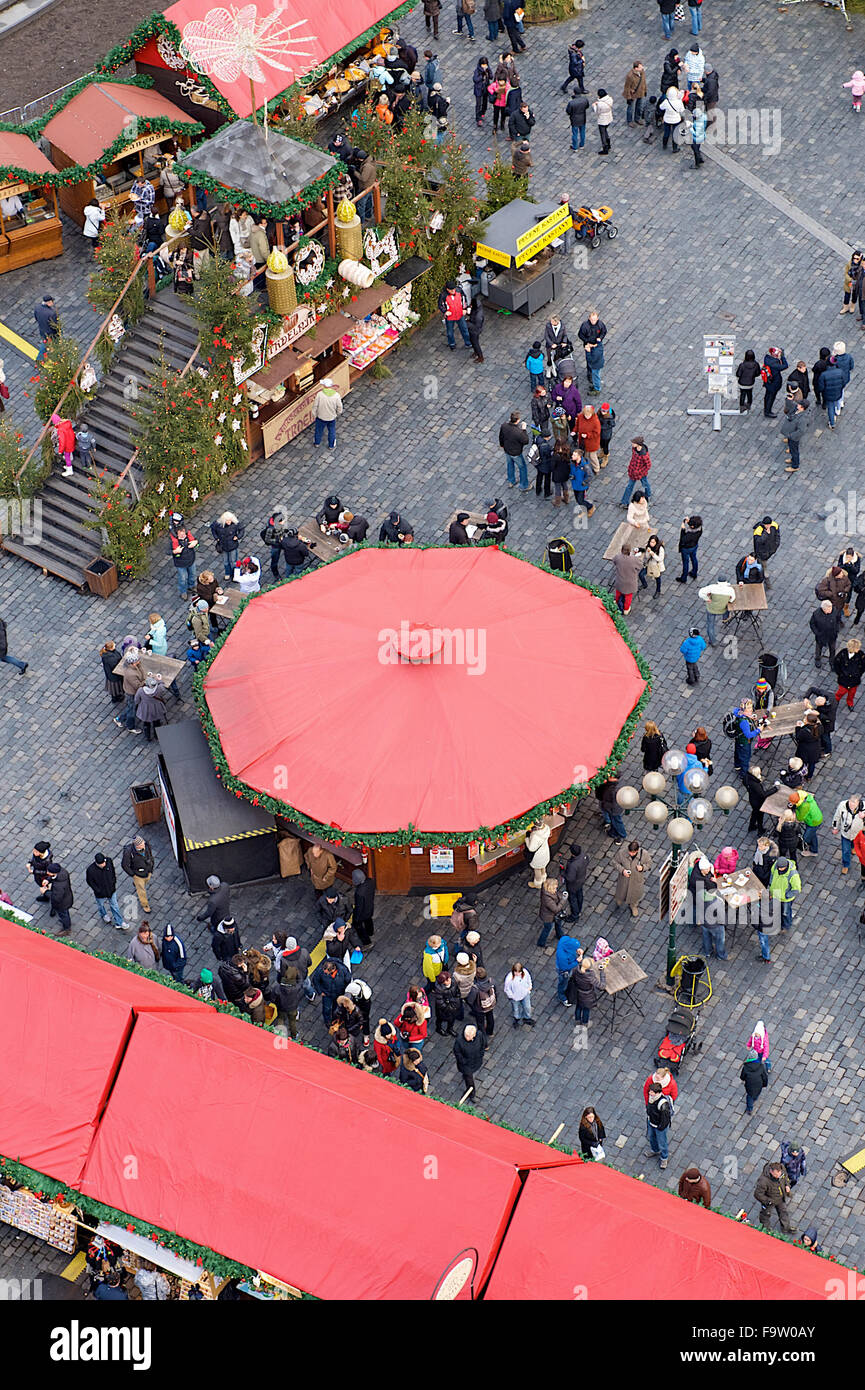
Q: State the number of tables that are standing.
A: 10